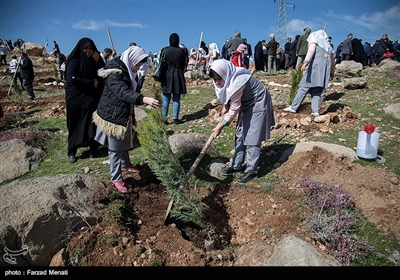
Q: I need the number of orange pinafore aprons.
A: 0